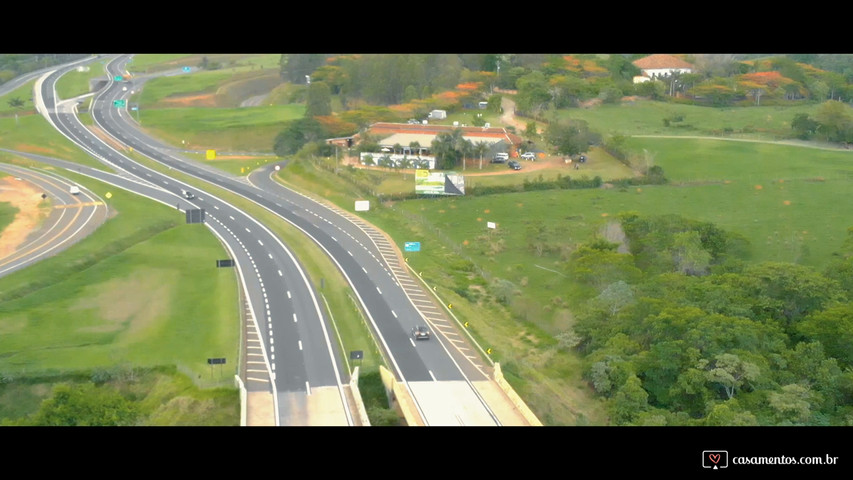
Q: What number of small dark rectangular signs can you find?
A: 4